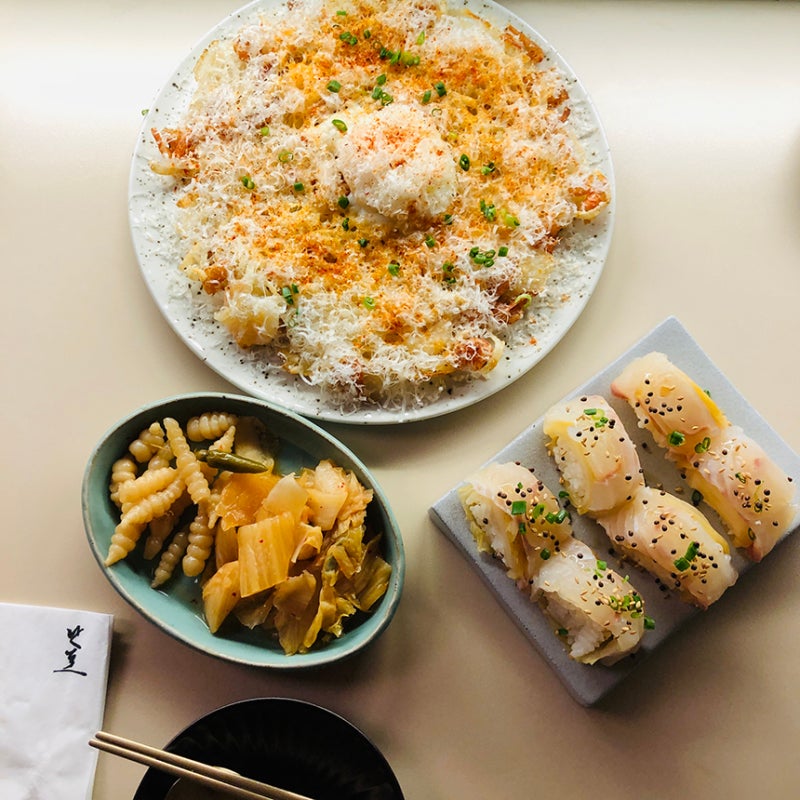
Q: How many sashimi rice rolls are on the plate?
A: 6